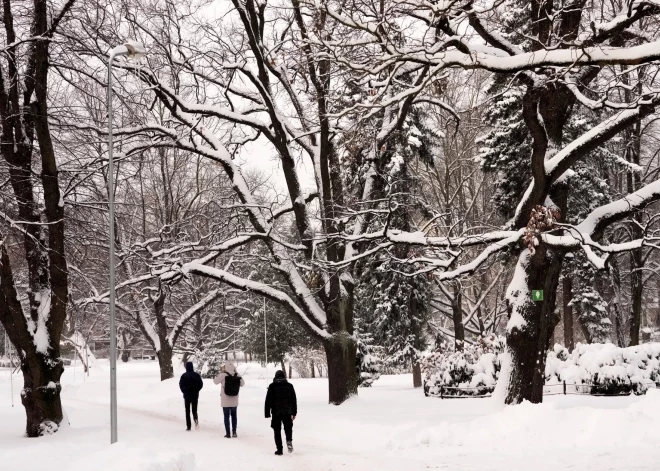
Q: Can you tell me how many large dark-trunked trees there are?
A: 3